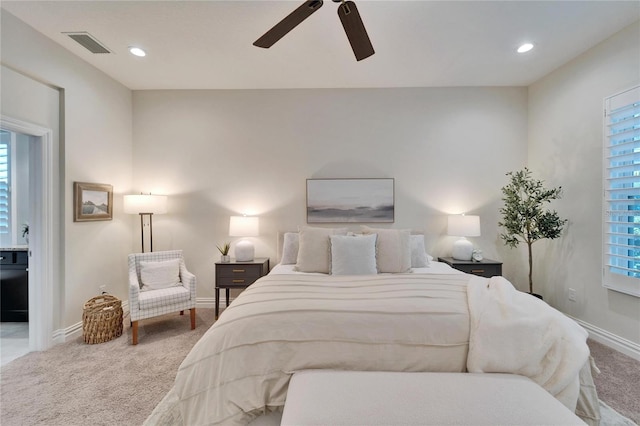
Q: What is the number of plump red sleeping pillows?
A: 0